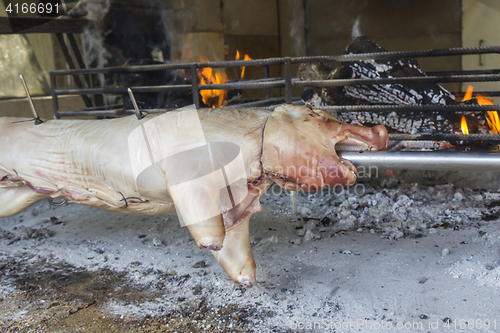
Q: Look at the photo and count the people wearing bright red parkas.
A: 0